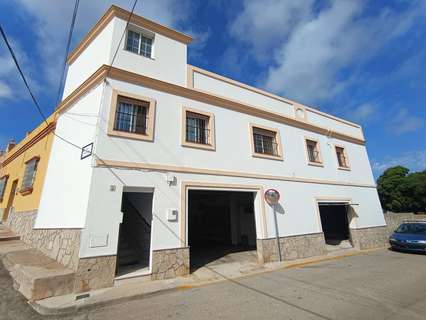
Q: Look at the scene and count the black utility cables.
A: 3